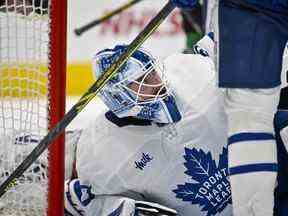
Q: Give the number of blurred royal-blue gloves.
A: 1